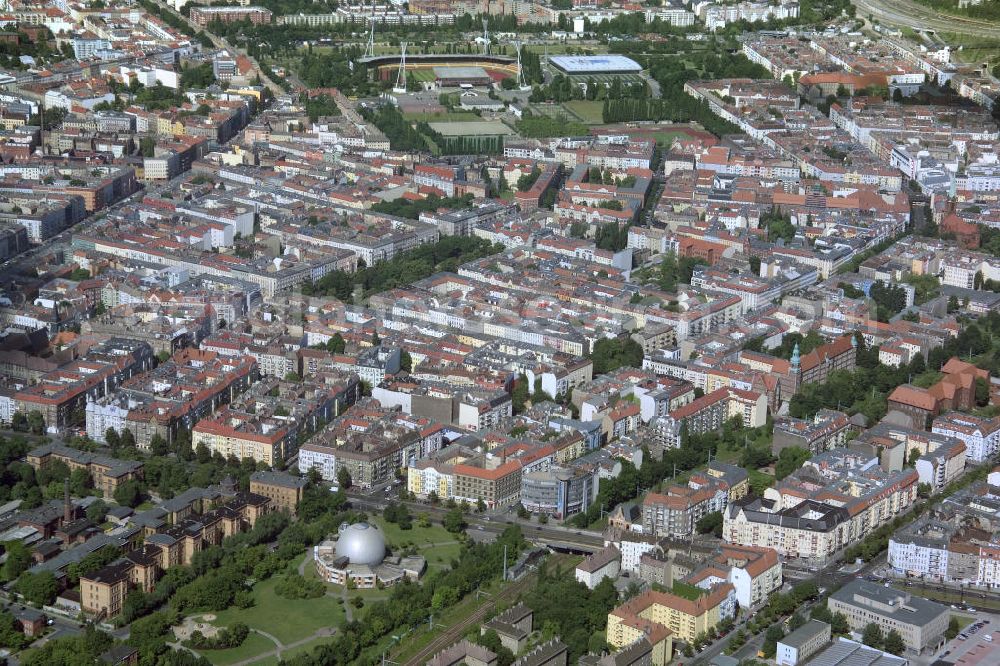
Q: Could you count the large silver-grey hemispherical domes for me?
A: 1